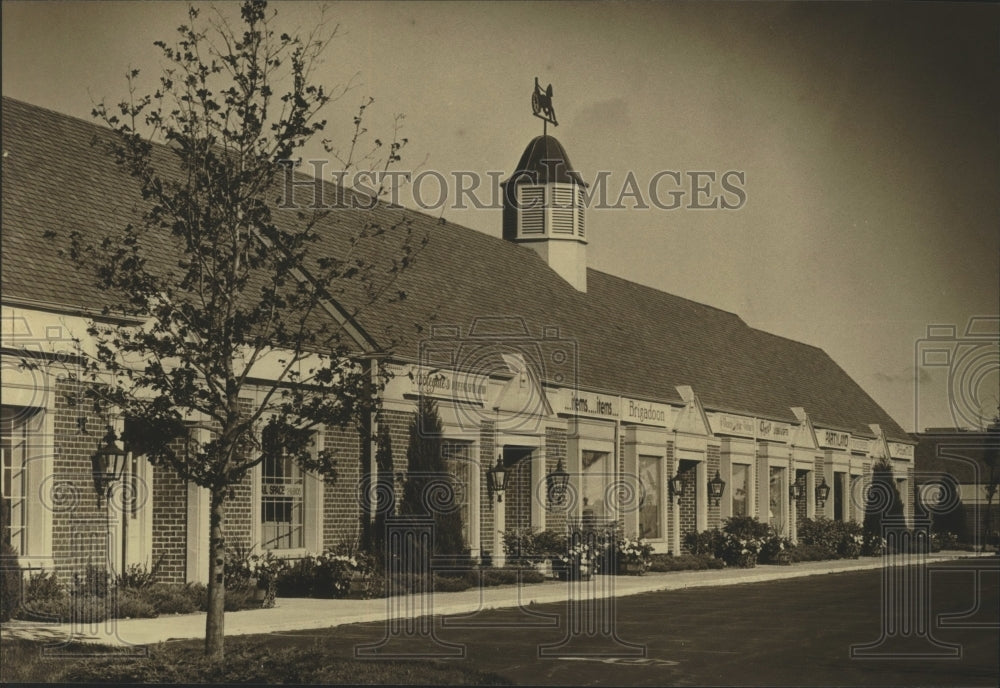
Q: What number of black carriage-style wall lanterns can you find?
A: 7